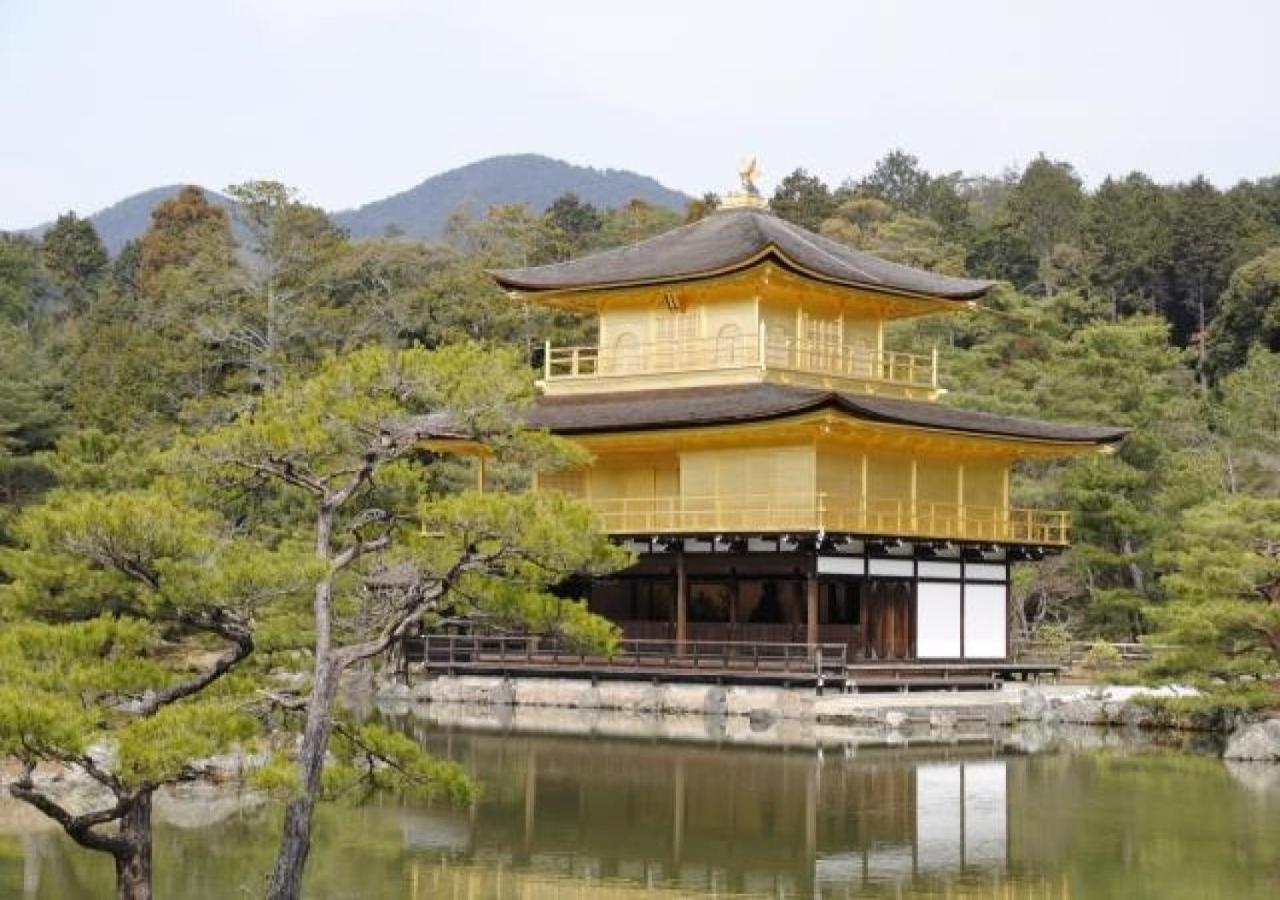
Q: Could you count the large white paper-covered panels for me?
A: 2